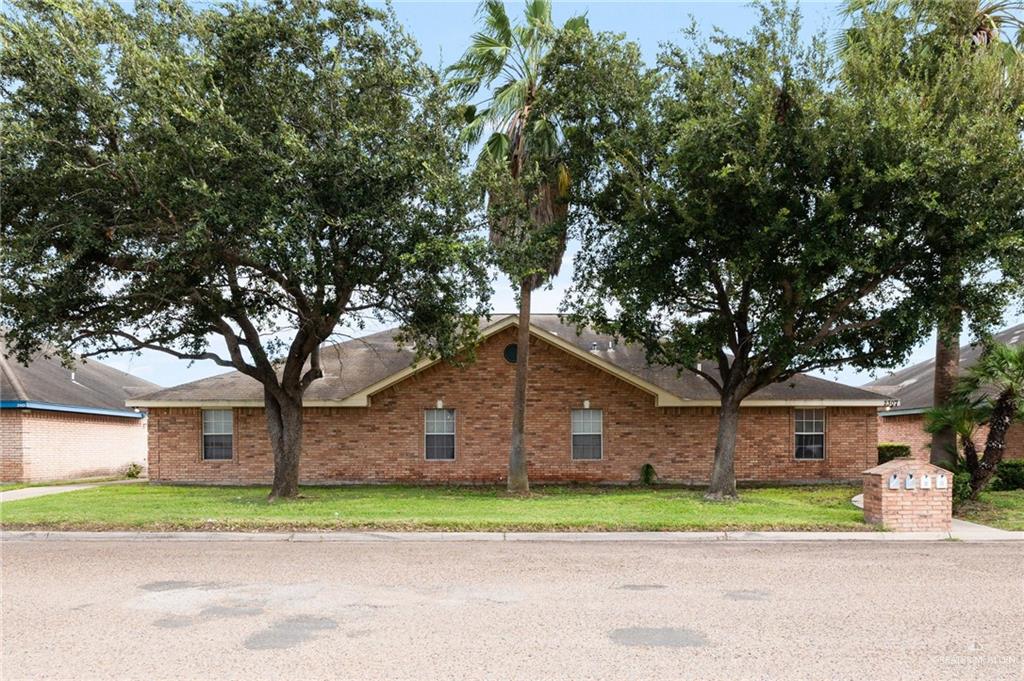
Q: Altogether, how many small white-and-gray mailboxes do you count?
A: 4